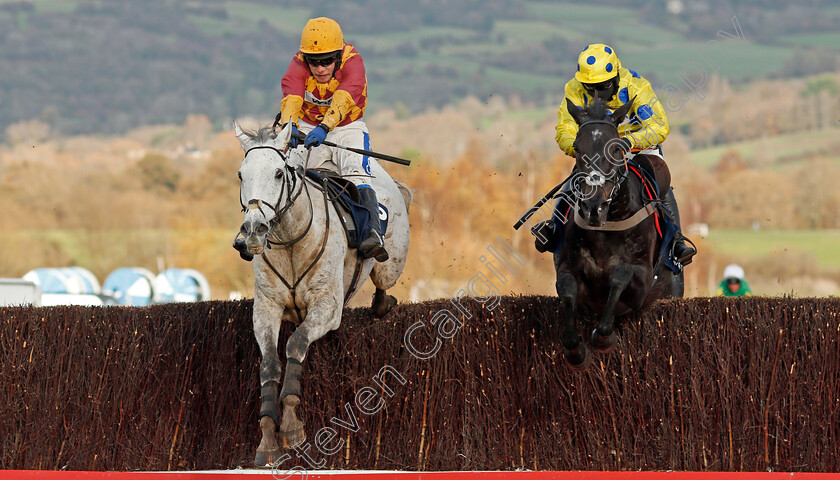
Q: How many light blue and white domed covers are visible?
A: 3